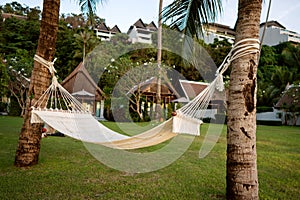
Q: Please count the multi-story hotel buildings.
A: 4